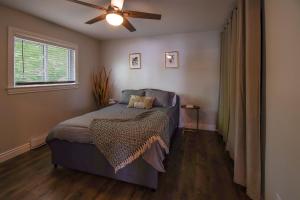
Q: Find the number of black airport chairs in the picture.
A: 0